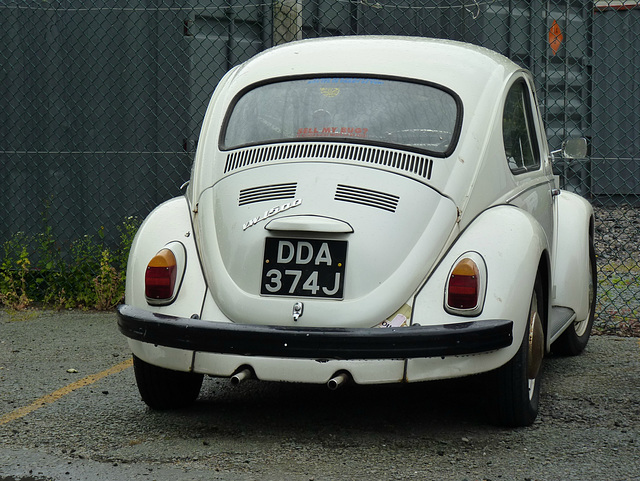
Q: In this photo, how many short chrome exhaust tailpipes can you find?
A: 2